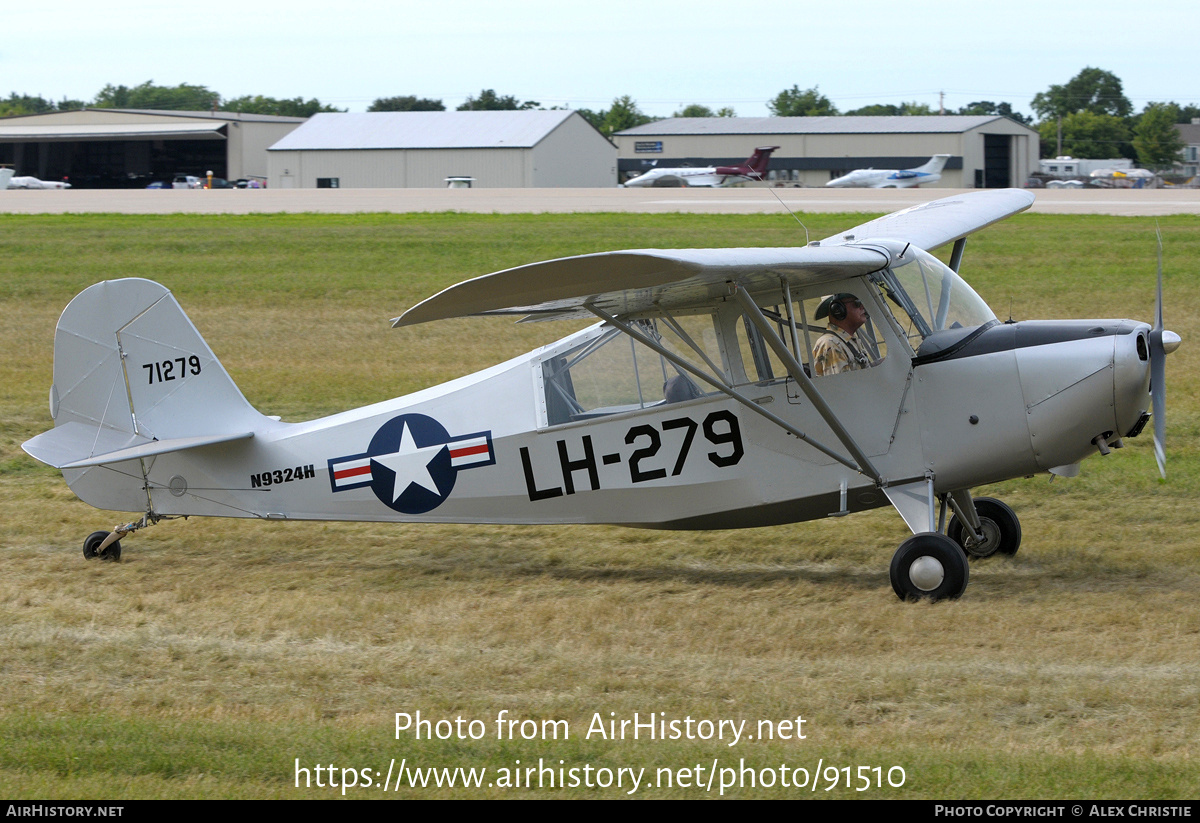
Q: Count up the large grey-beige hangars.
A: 3